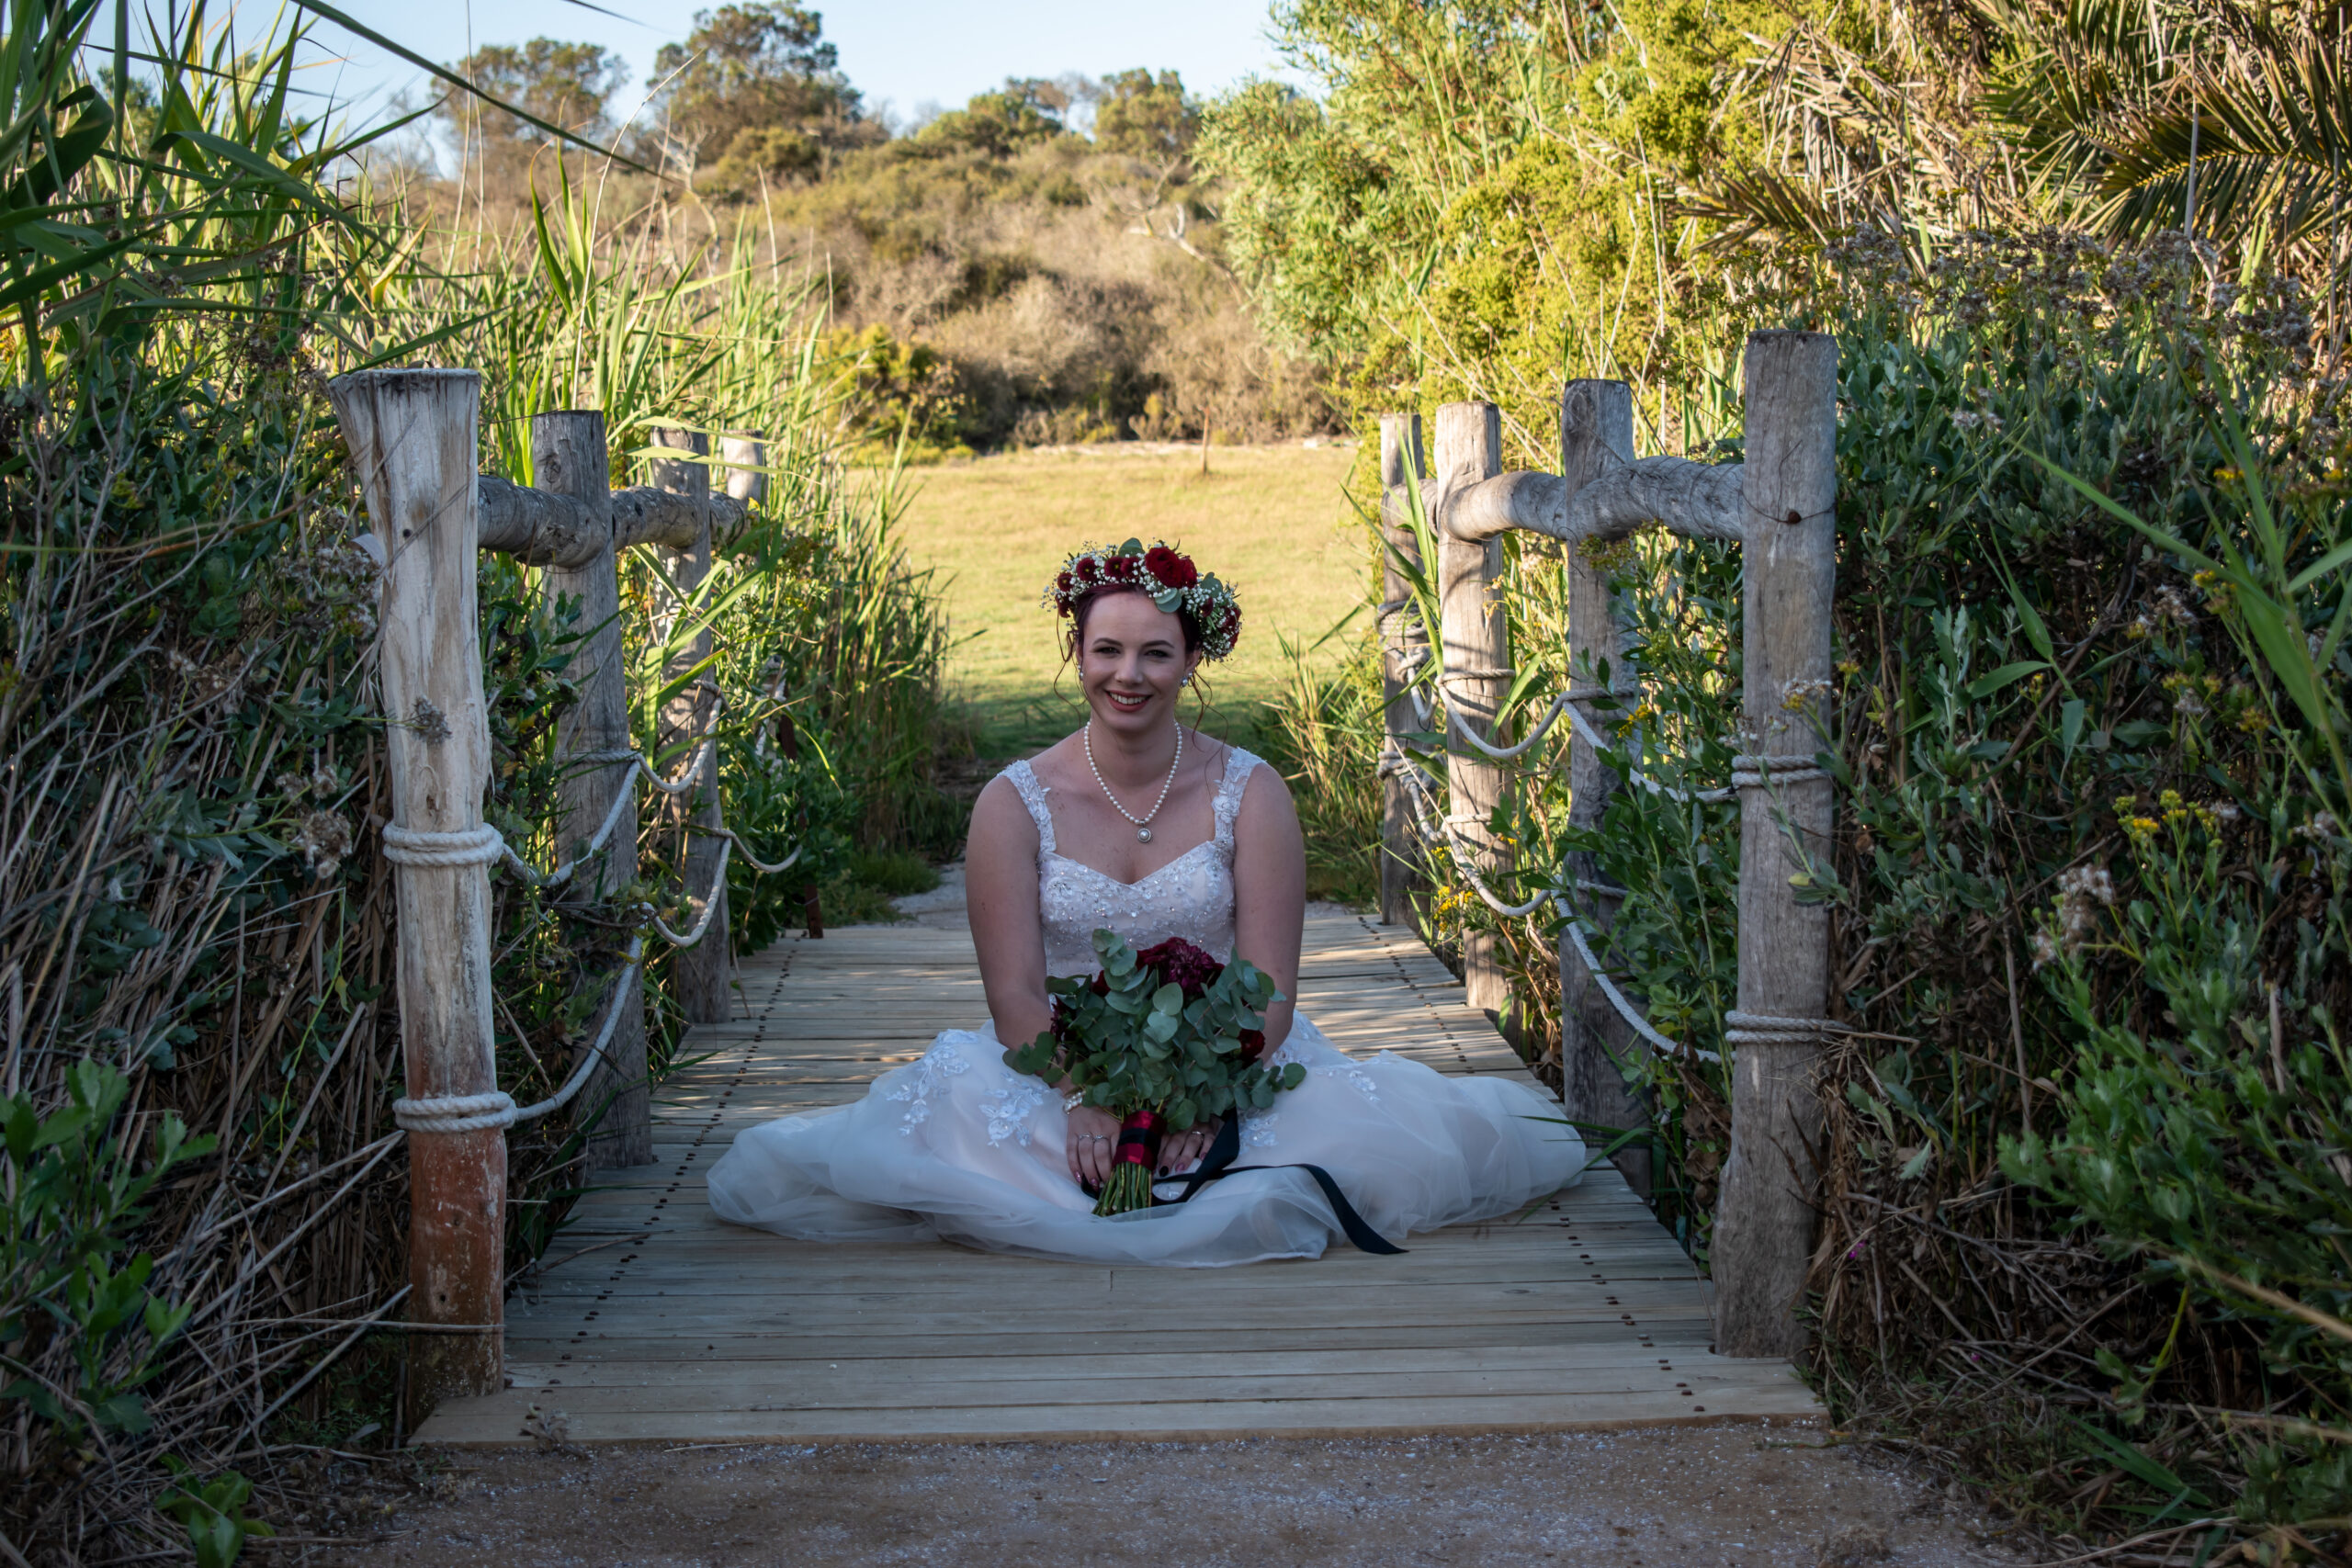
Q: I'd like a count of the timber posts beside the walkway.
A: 8